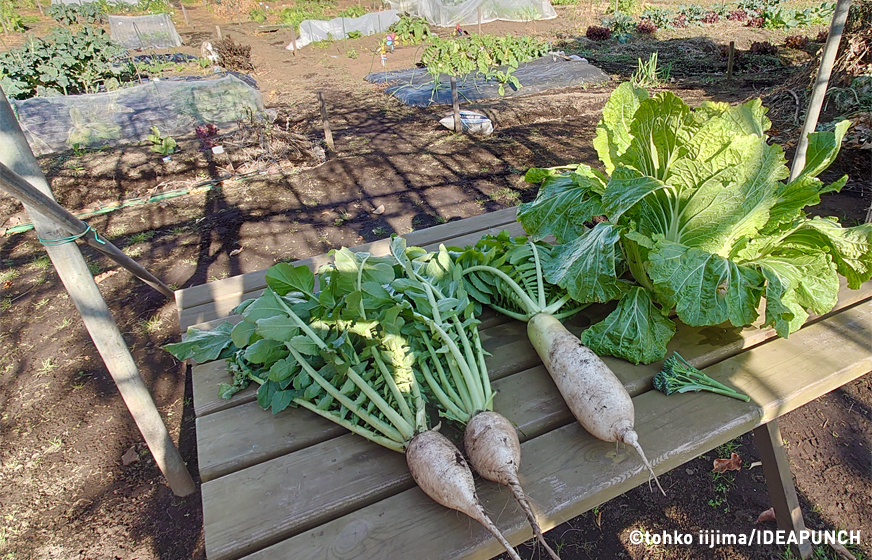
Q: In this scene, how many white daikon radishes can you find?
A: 3